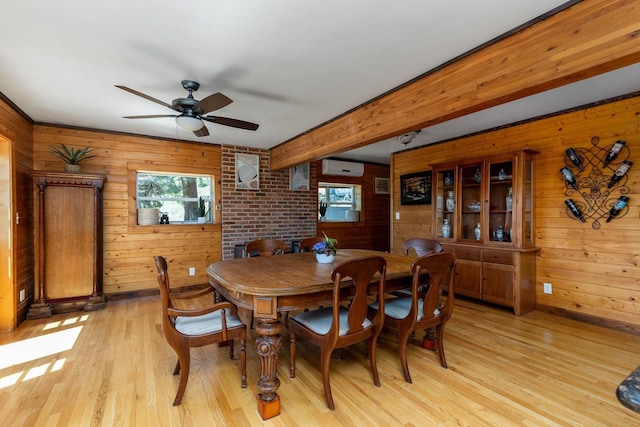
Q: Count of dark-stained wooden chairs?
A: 6